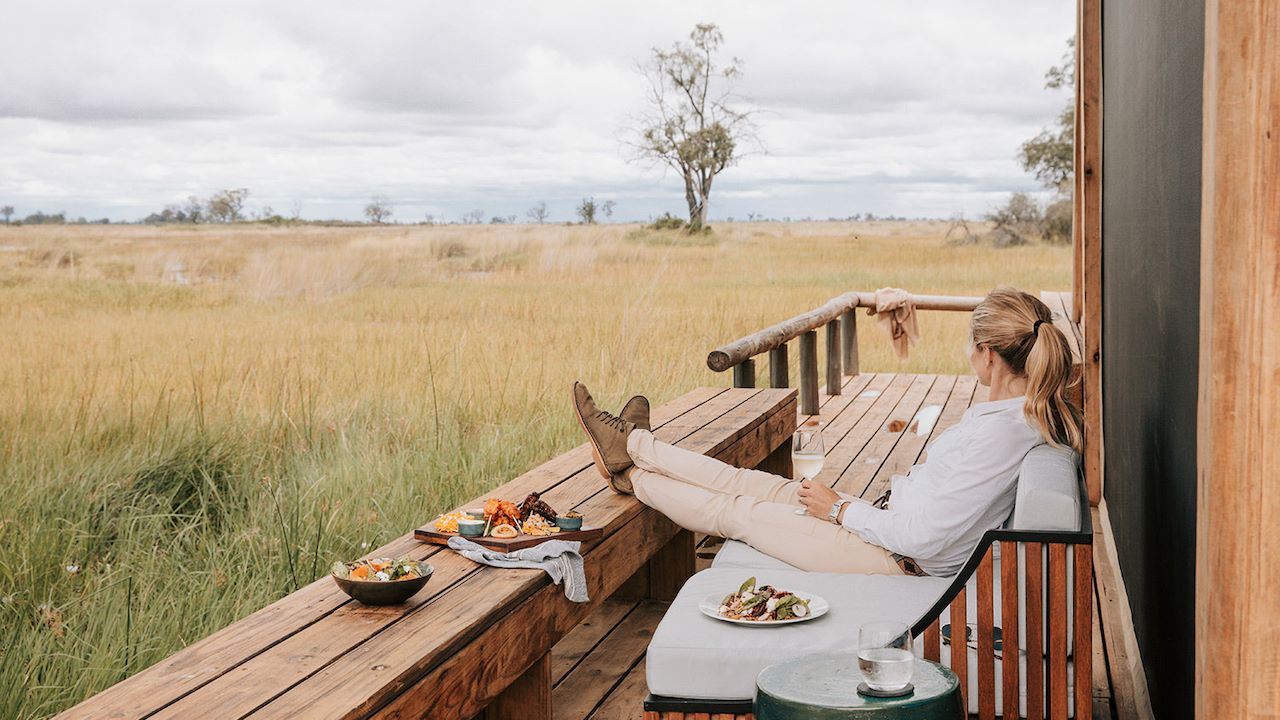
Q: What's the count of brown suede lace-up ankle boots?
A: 2